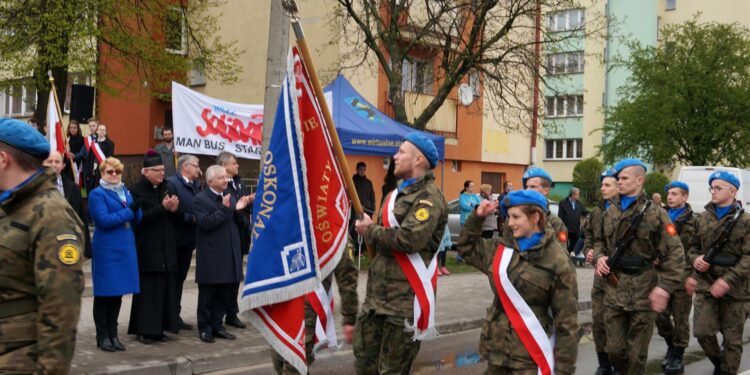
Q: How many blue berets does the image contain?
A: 8